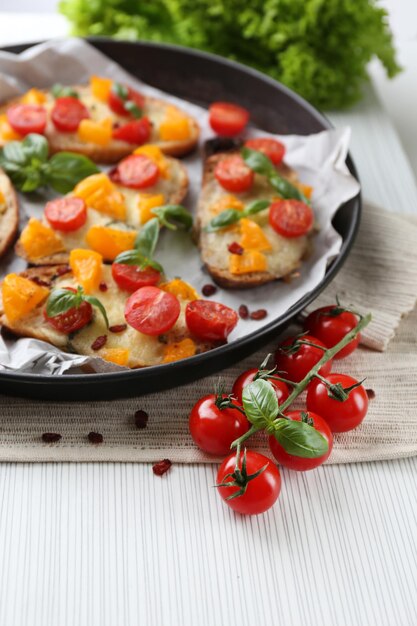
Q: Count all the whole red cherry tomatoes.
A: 7